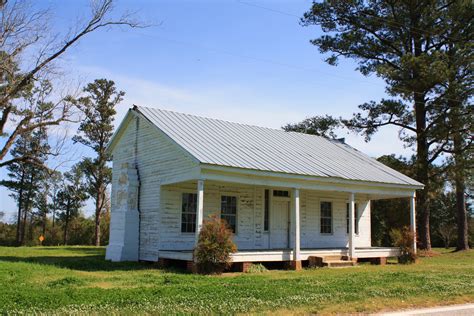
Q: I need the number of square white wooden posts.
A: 4